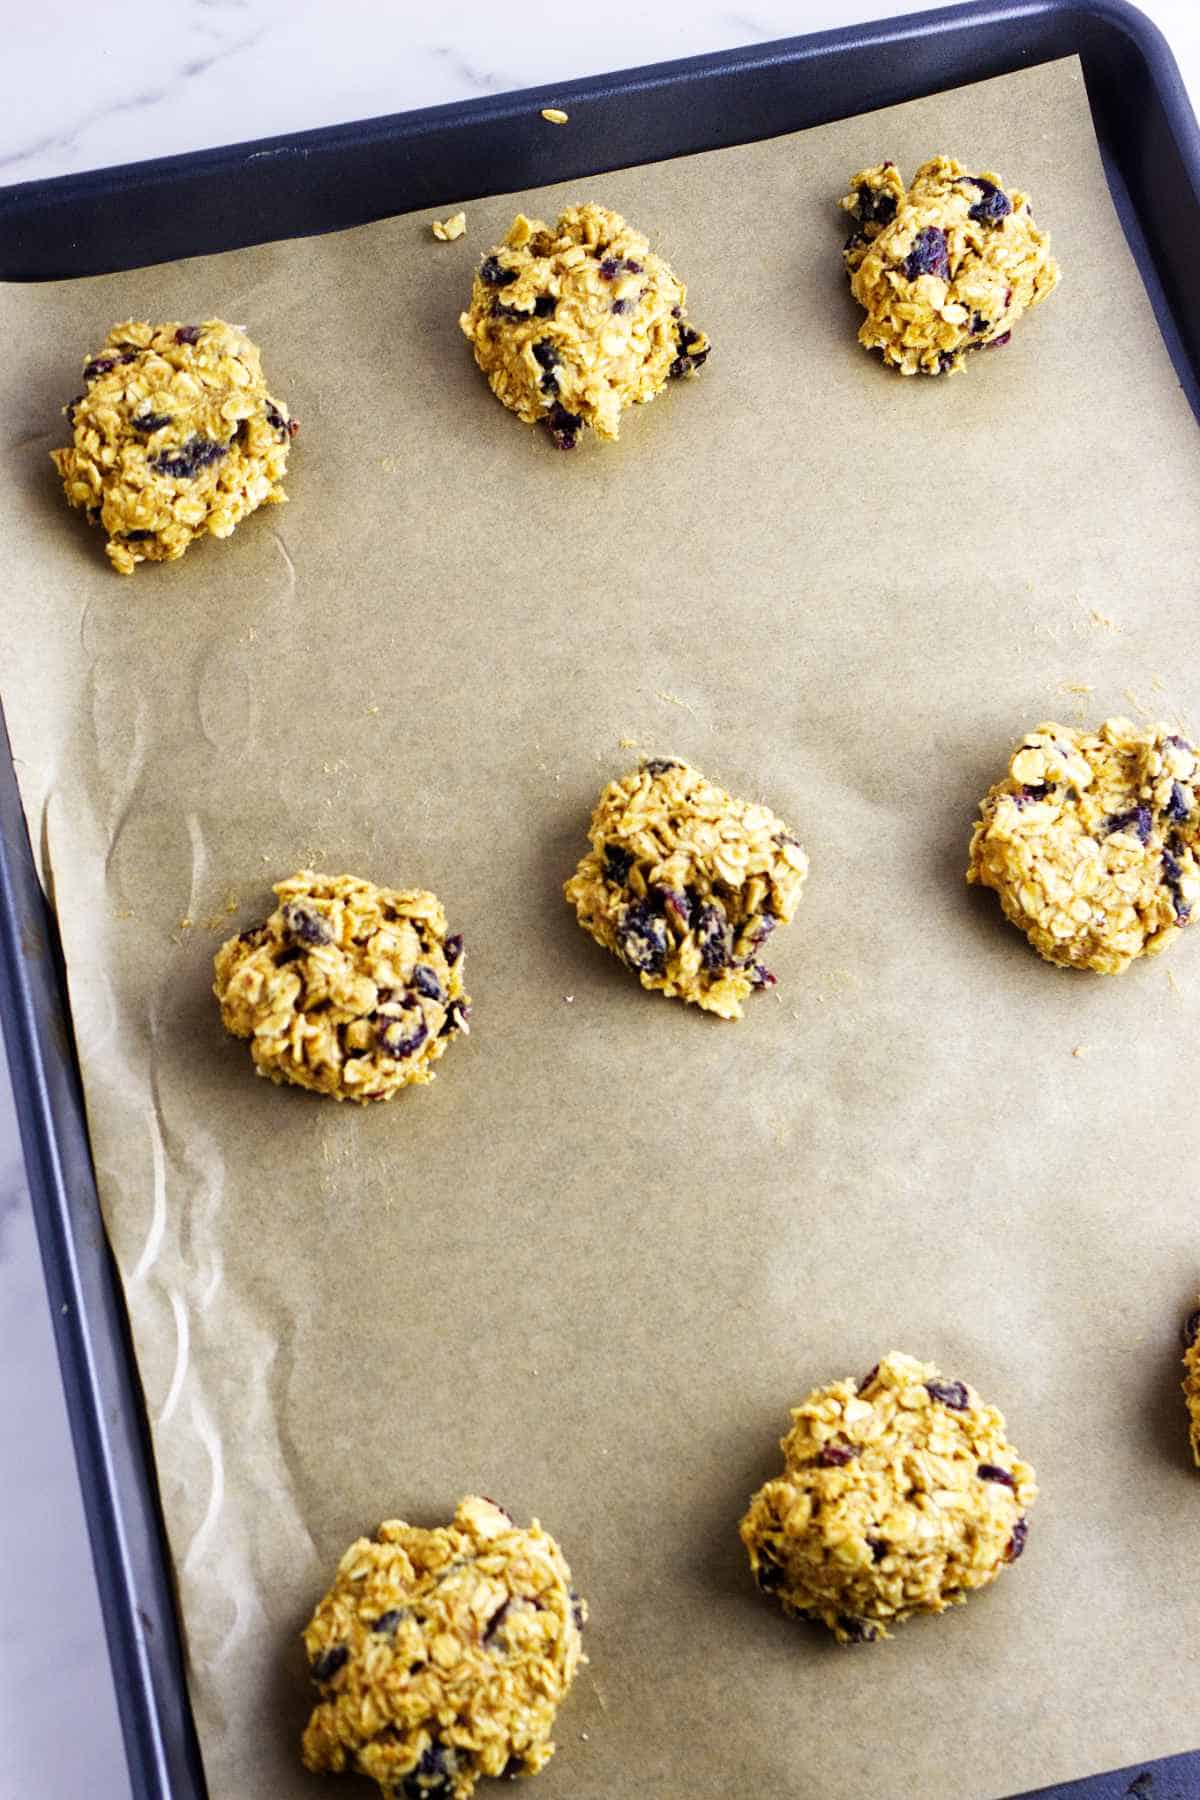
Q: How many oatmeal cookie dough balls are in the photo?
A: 9